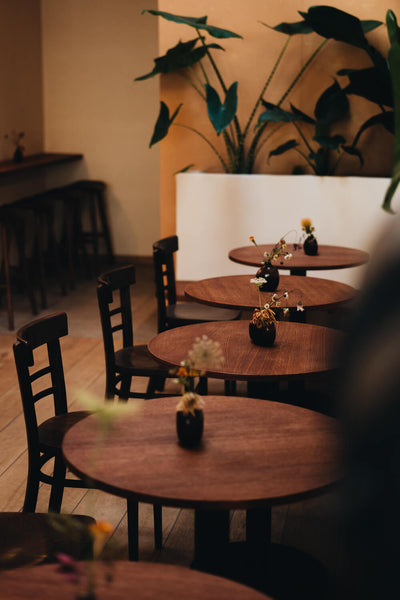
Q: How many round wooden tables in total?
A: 5